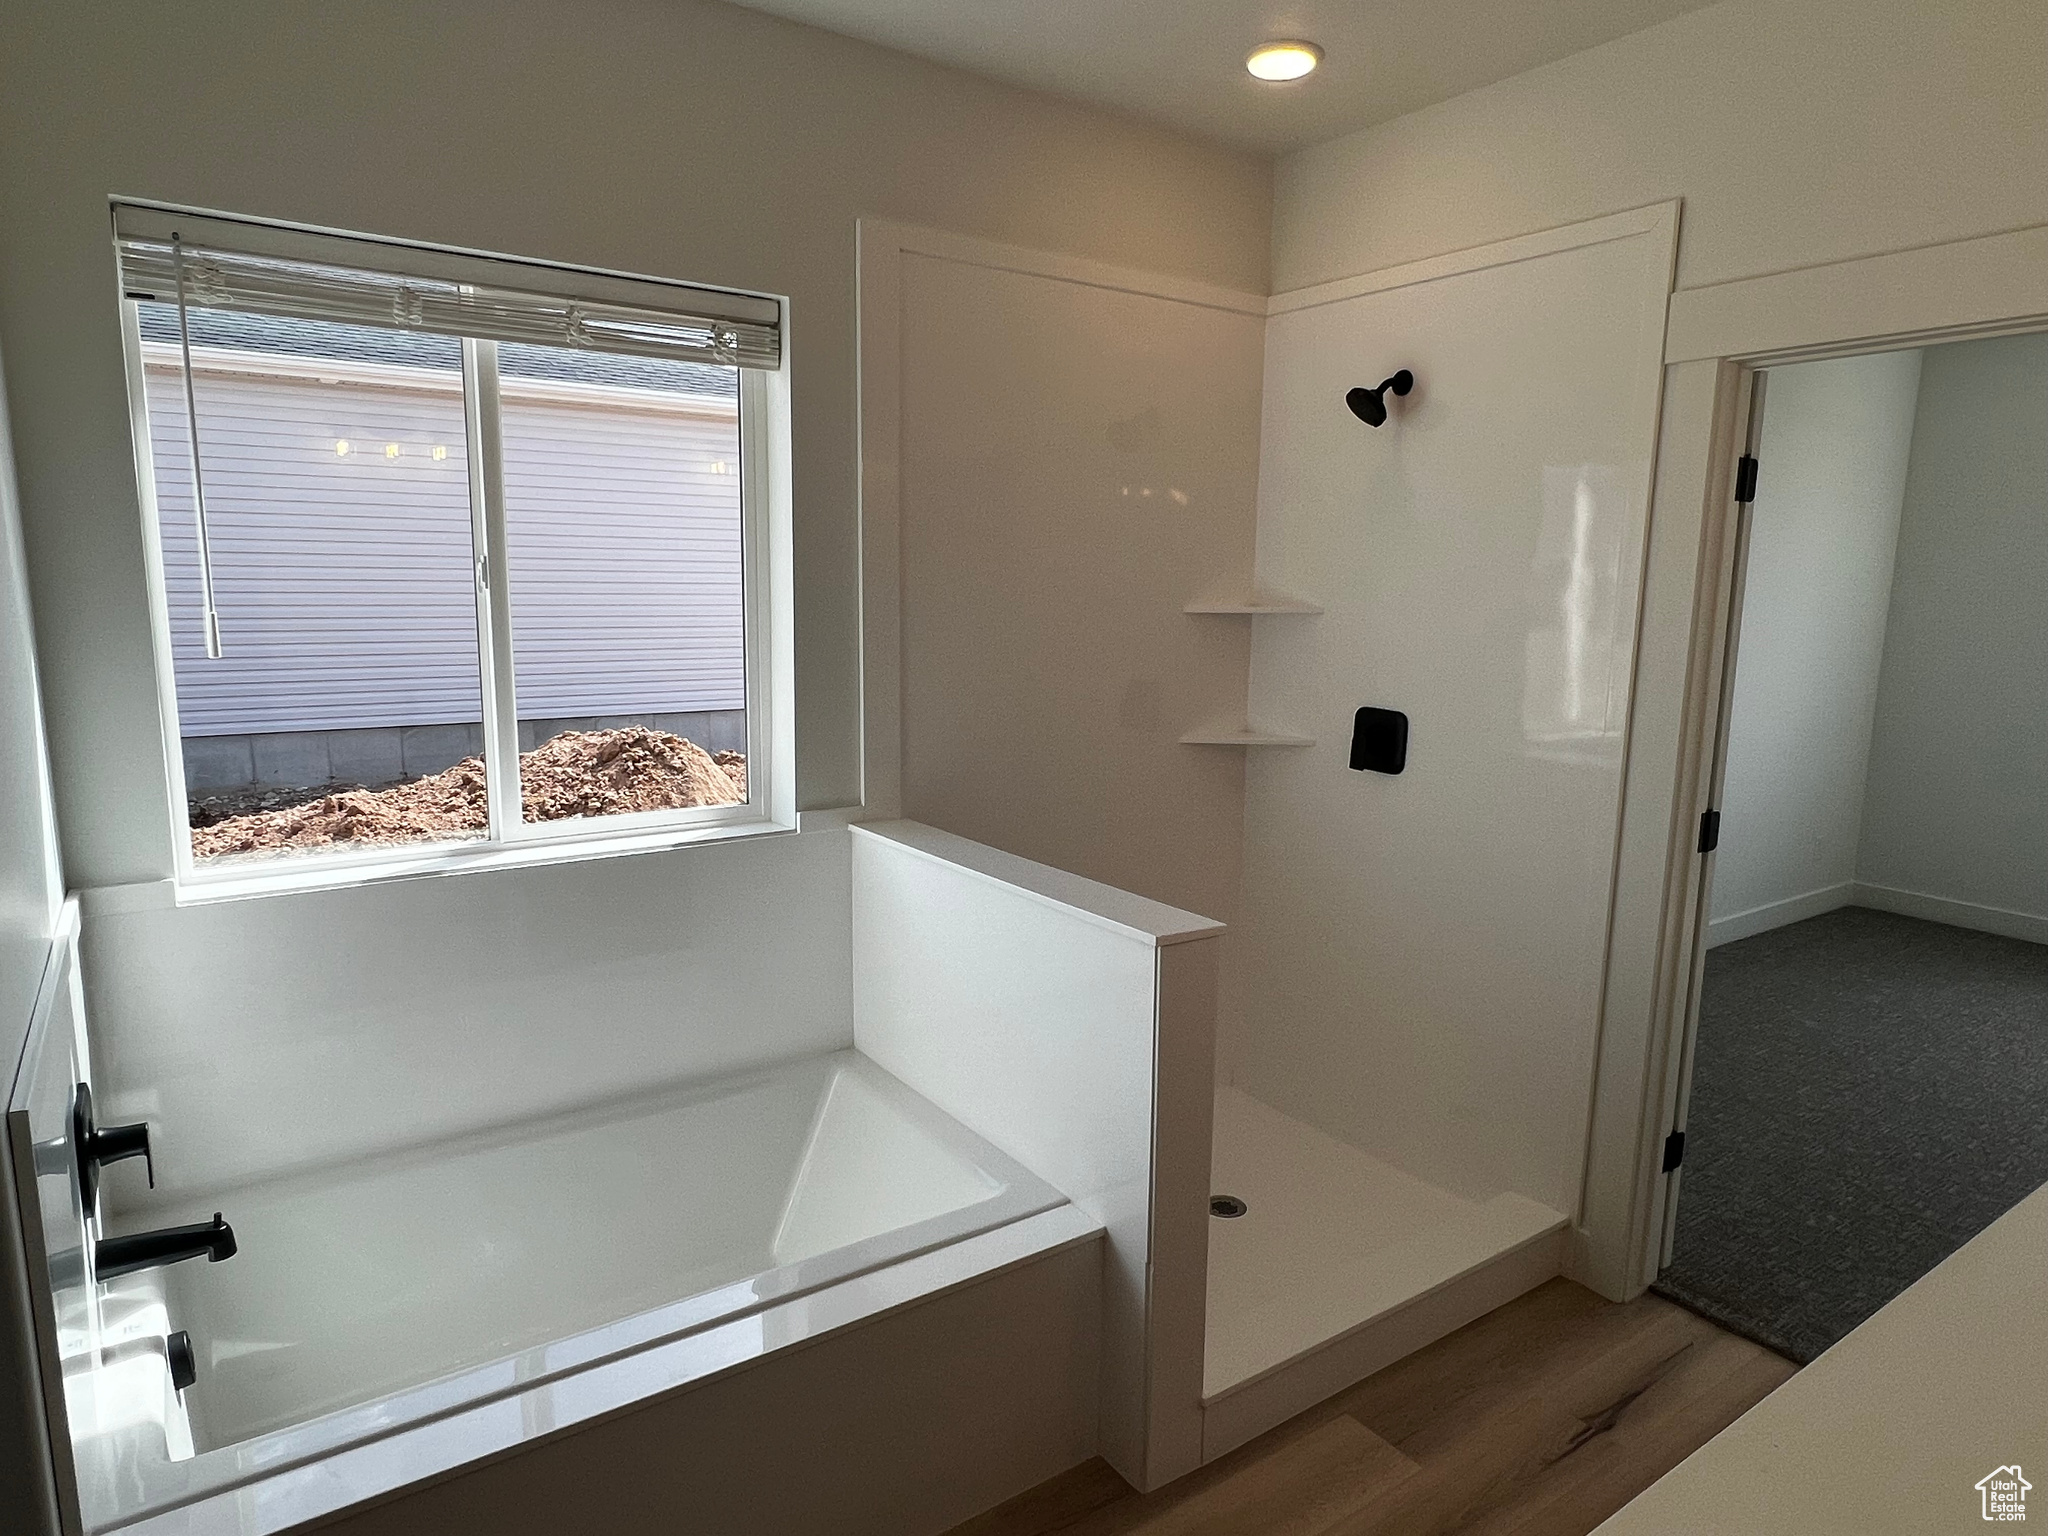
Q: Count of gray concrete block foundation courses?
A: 1